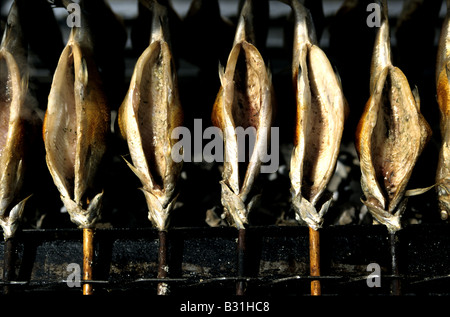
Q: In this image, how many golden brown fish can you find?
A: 7